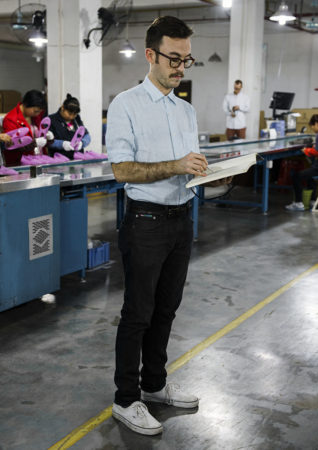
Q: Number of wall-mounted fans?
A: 2